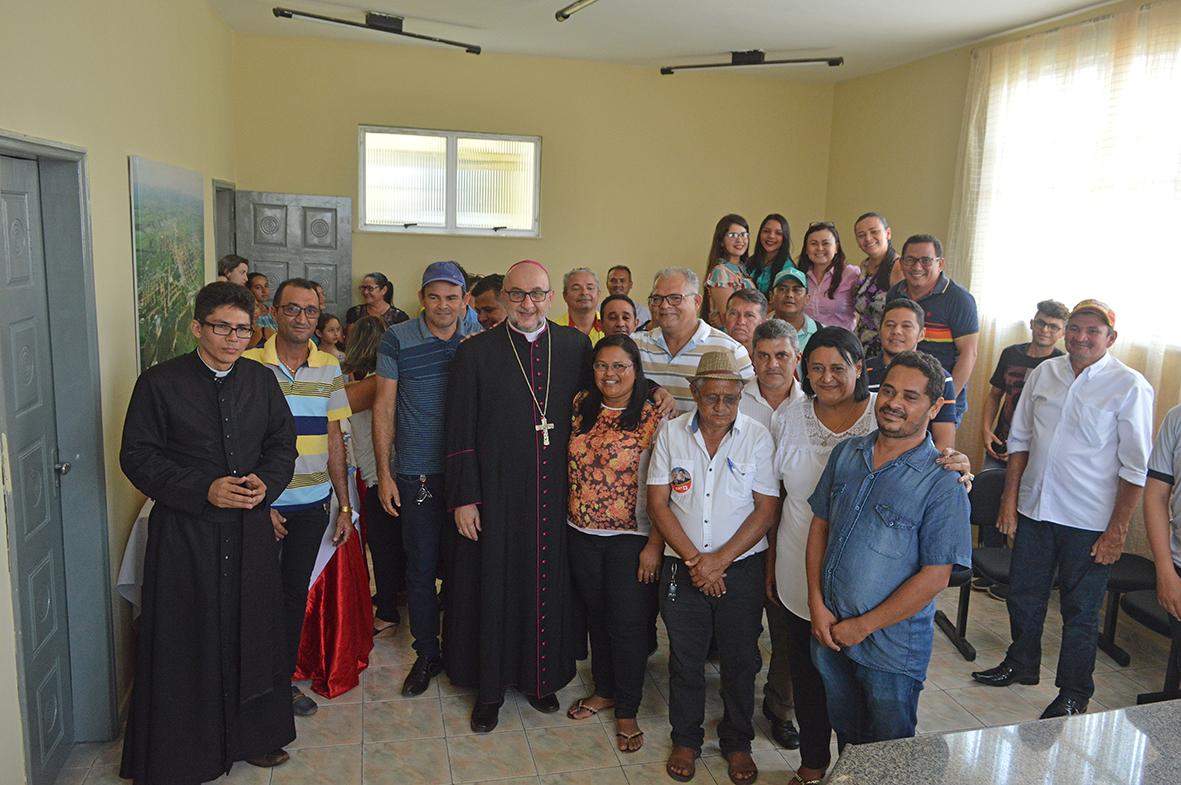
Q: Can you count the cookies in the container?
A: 0